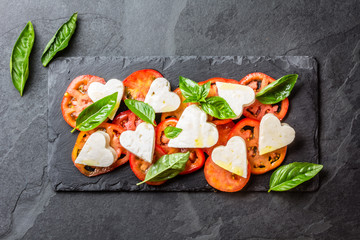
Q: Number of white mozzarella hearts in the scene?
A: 8